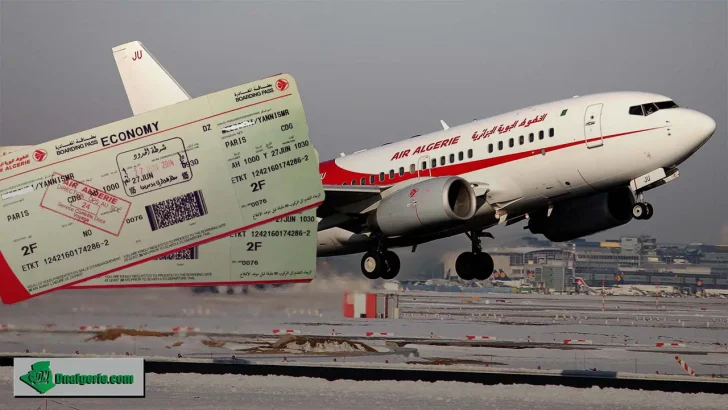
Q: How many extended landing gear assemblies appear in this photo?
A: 3